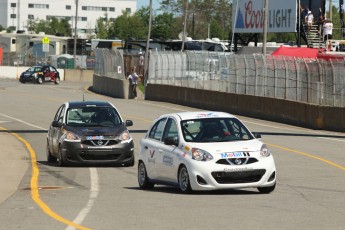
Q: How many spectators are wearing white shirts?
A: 2